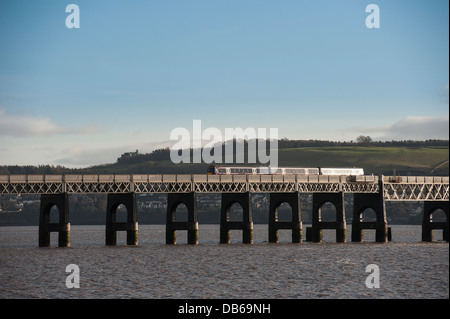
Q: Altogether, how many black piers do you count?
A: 8